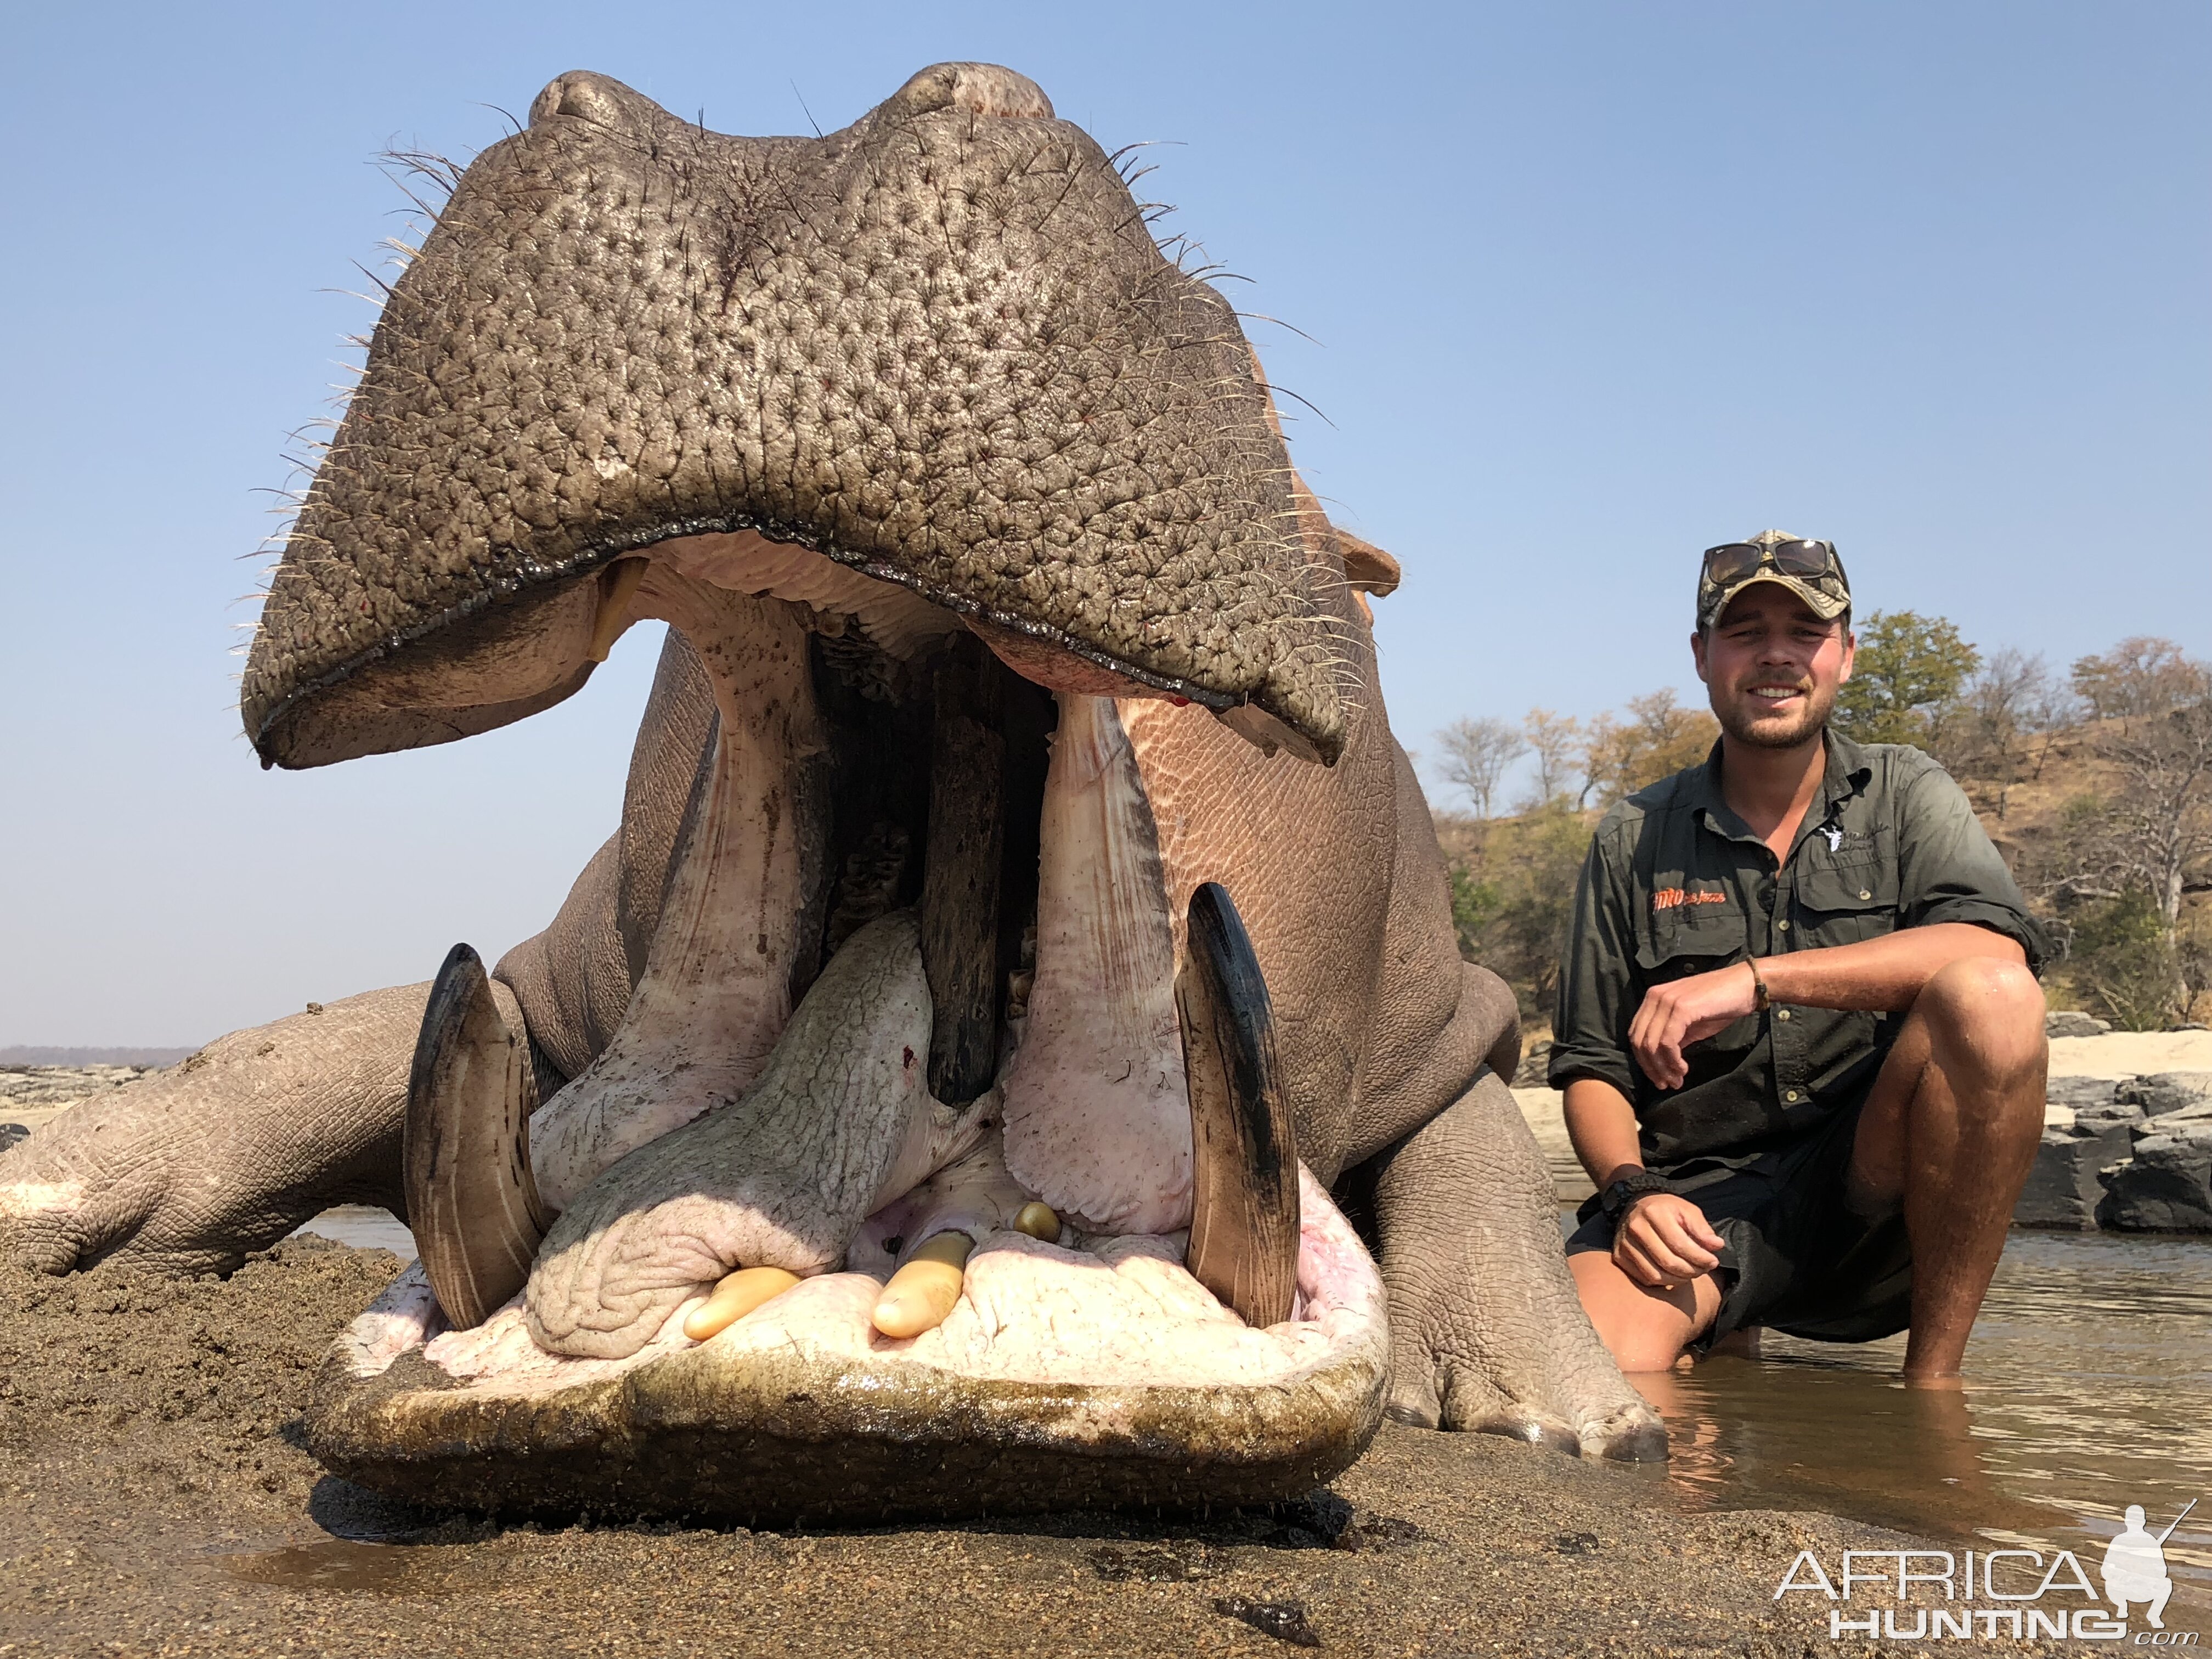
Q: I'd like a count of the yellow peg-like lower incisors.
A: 3